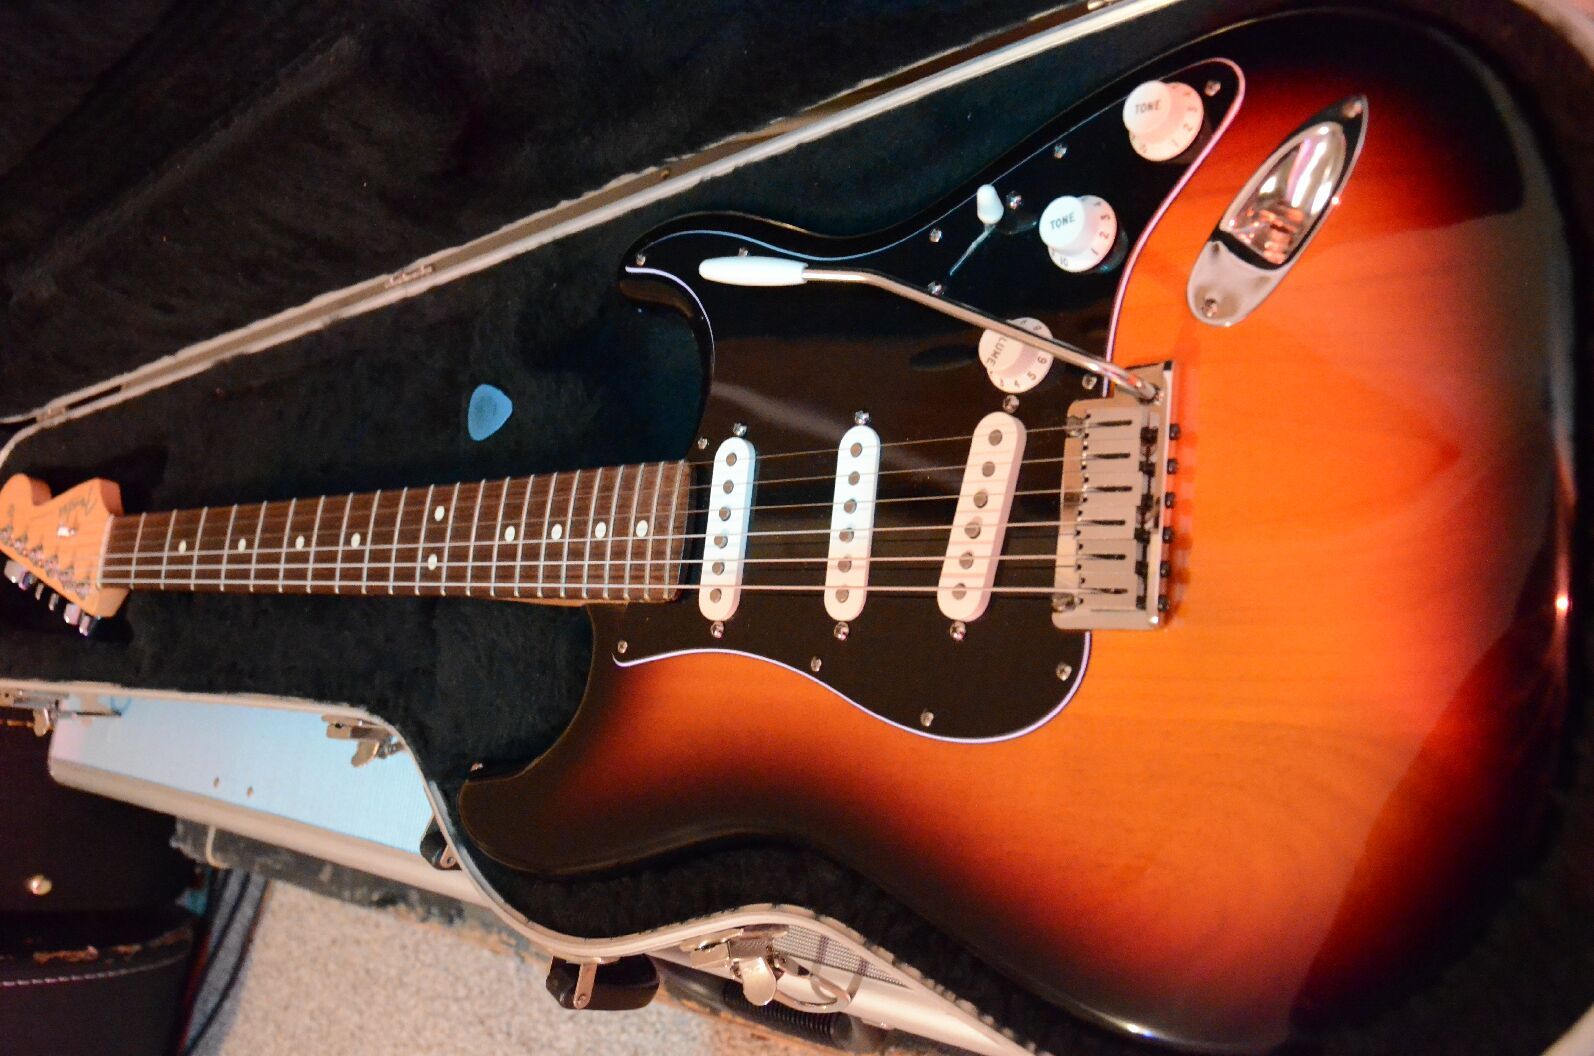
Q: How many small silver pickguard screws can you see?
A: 11